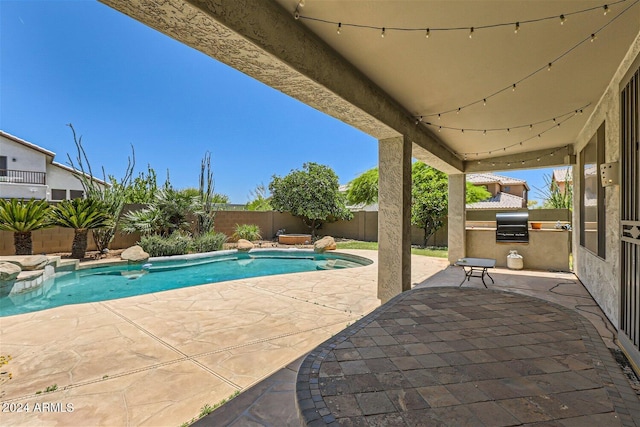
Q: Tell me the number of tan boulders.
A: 5